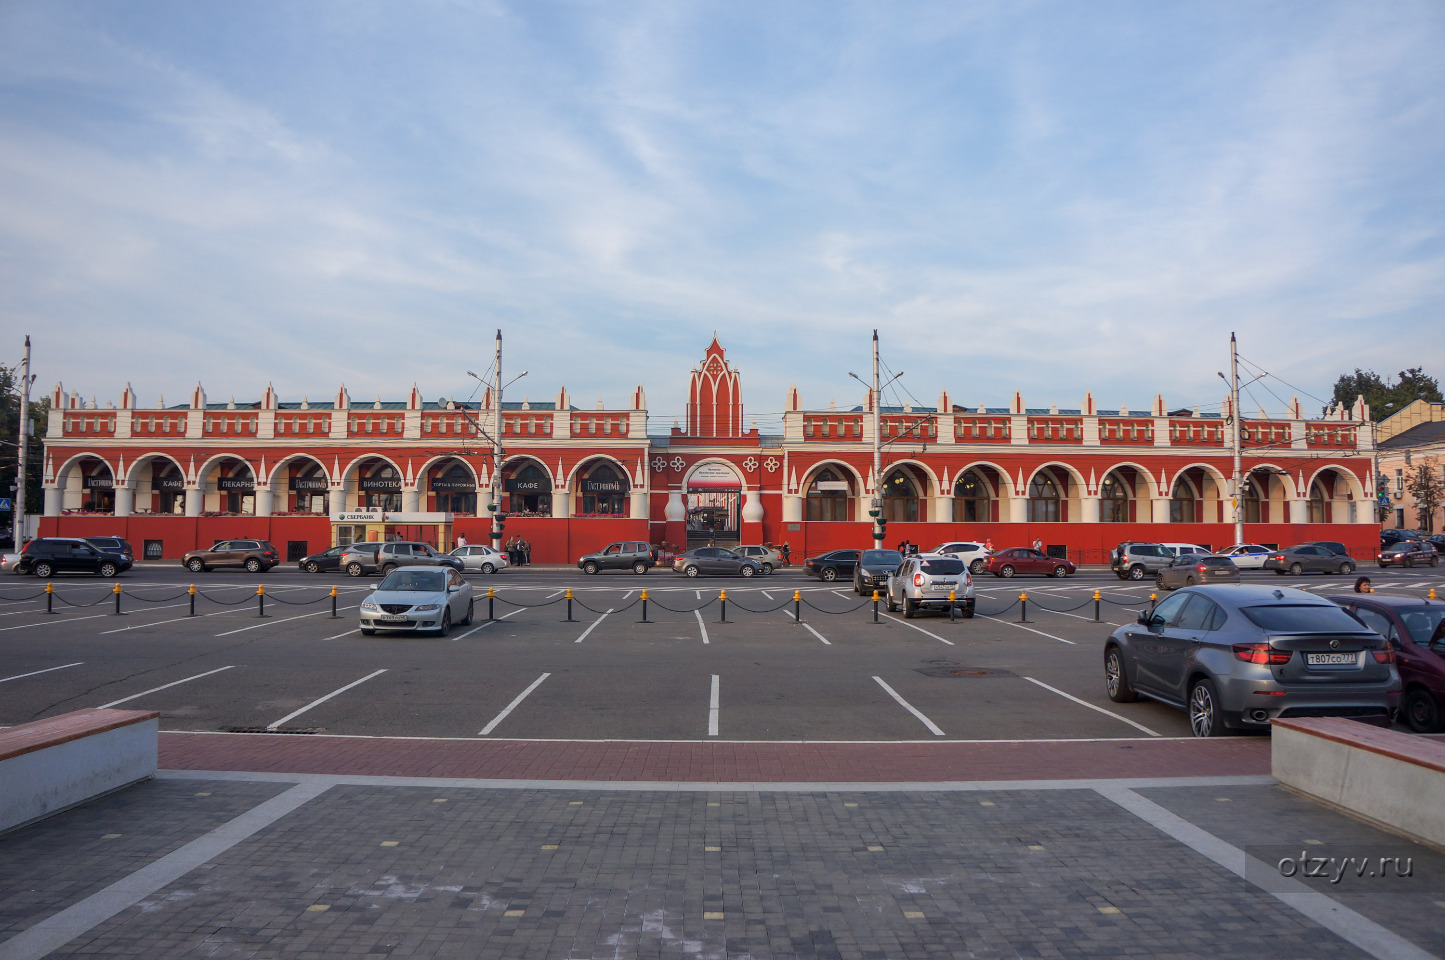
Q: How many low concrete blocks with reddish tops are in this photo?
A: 2